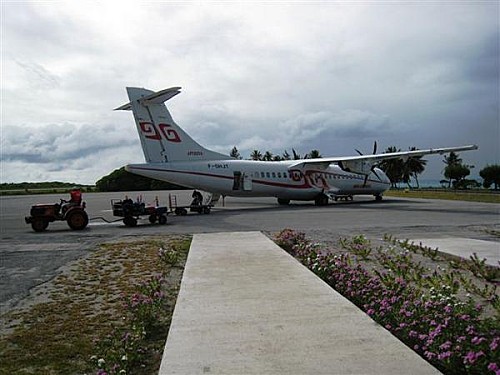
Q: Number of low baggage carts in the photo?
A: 2